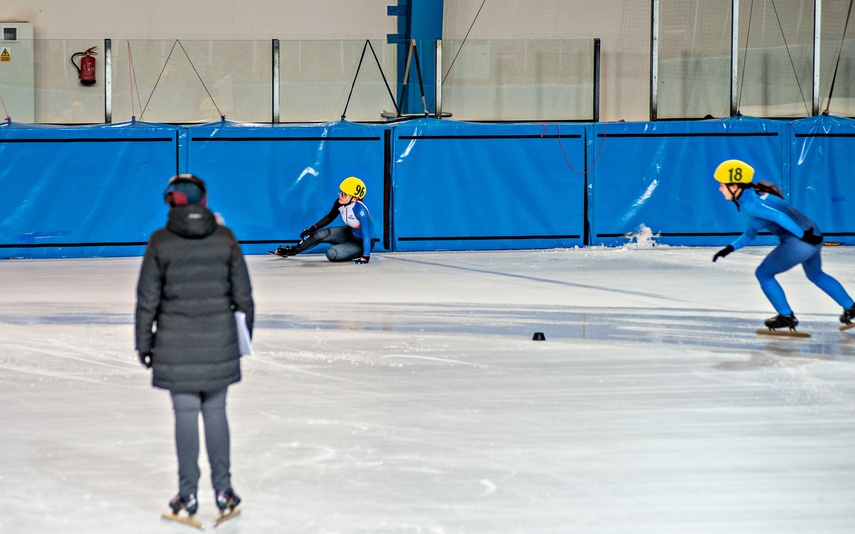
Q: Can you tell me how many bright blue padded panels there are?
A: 5